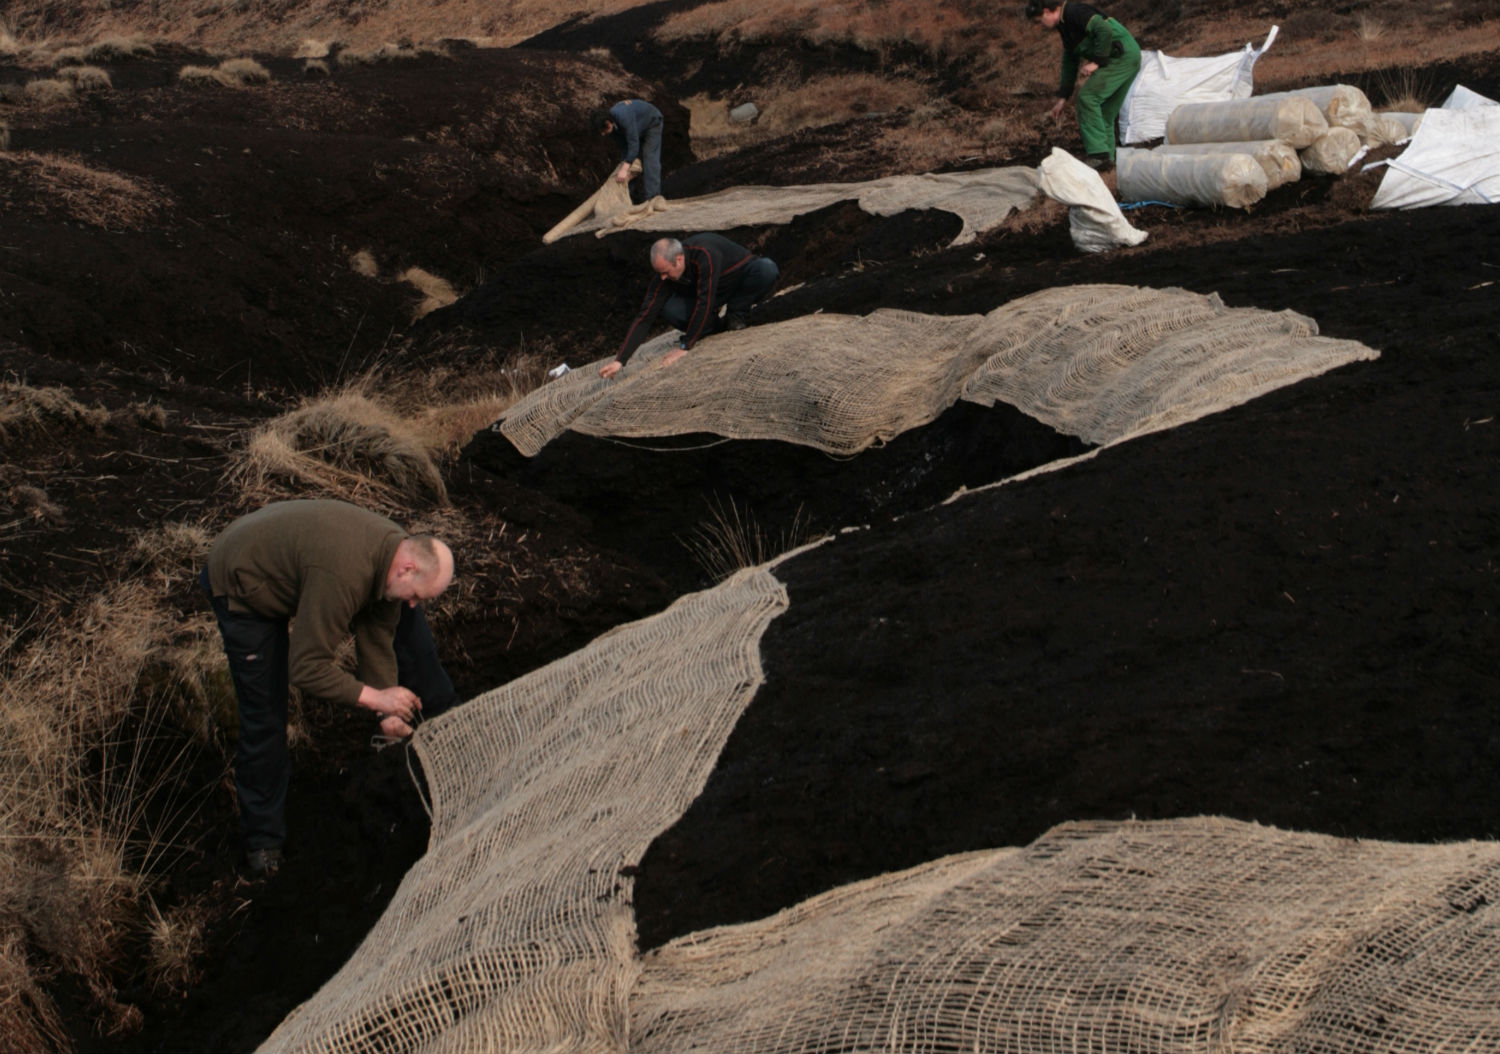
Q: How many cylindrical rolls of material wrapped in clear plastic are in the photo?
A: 7